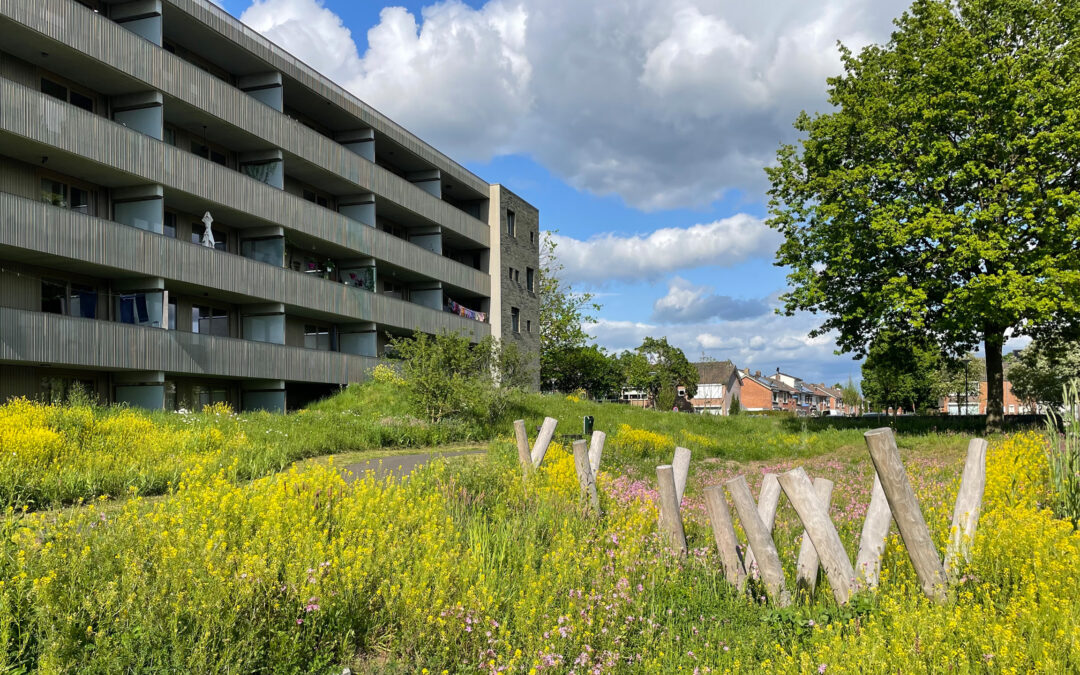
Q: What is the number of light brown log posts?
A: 14